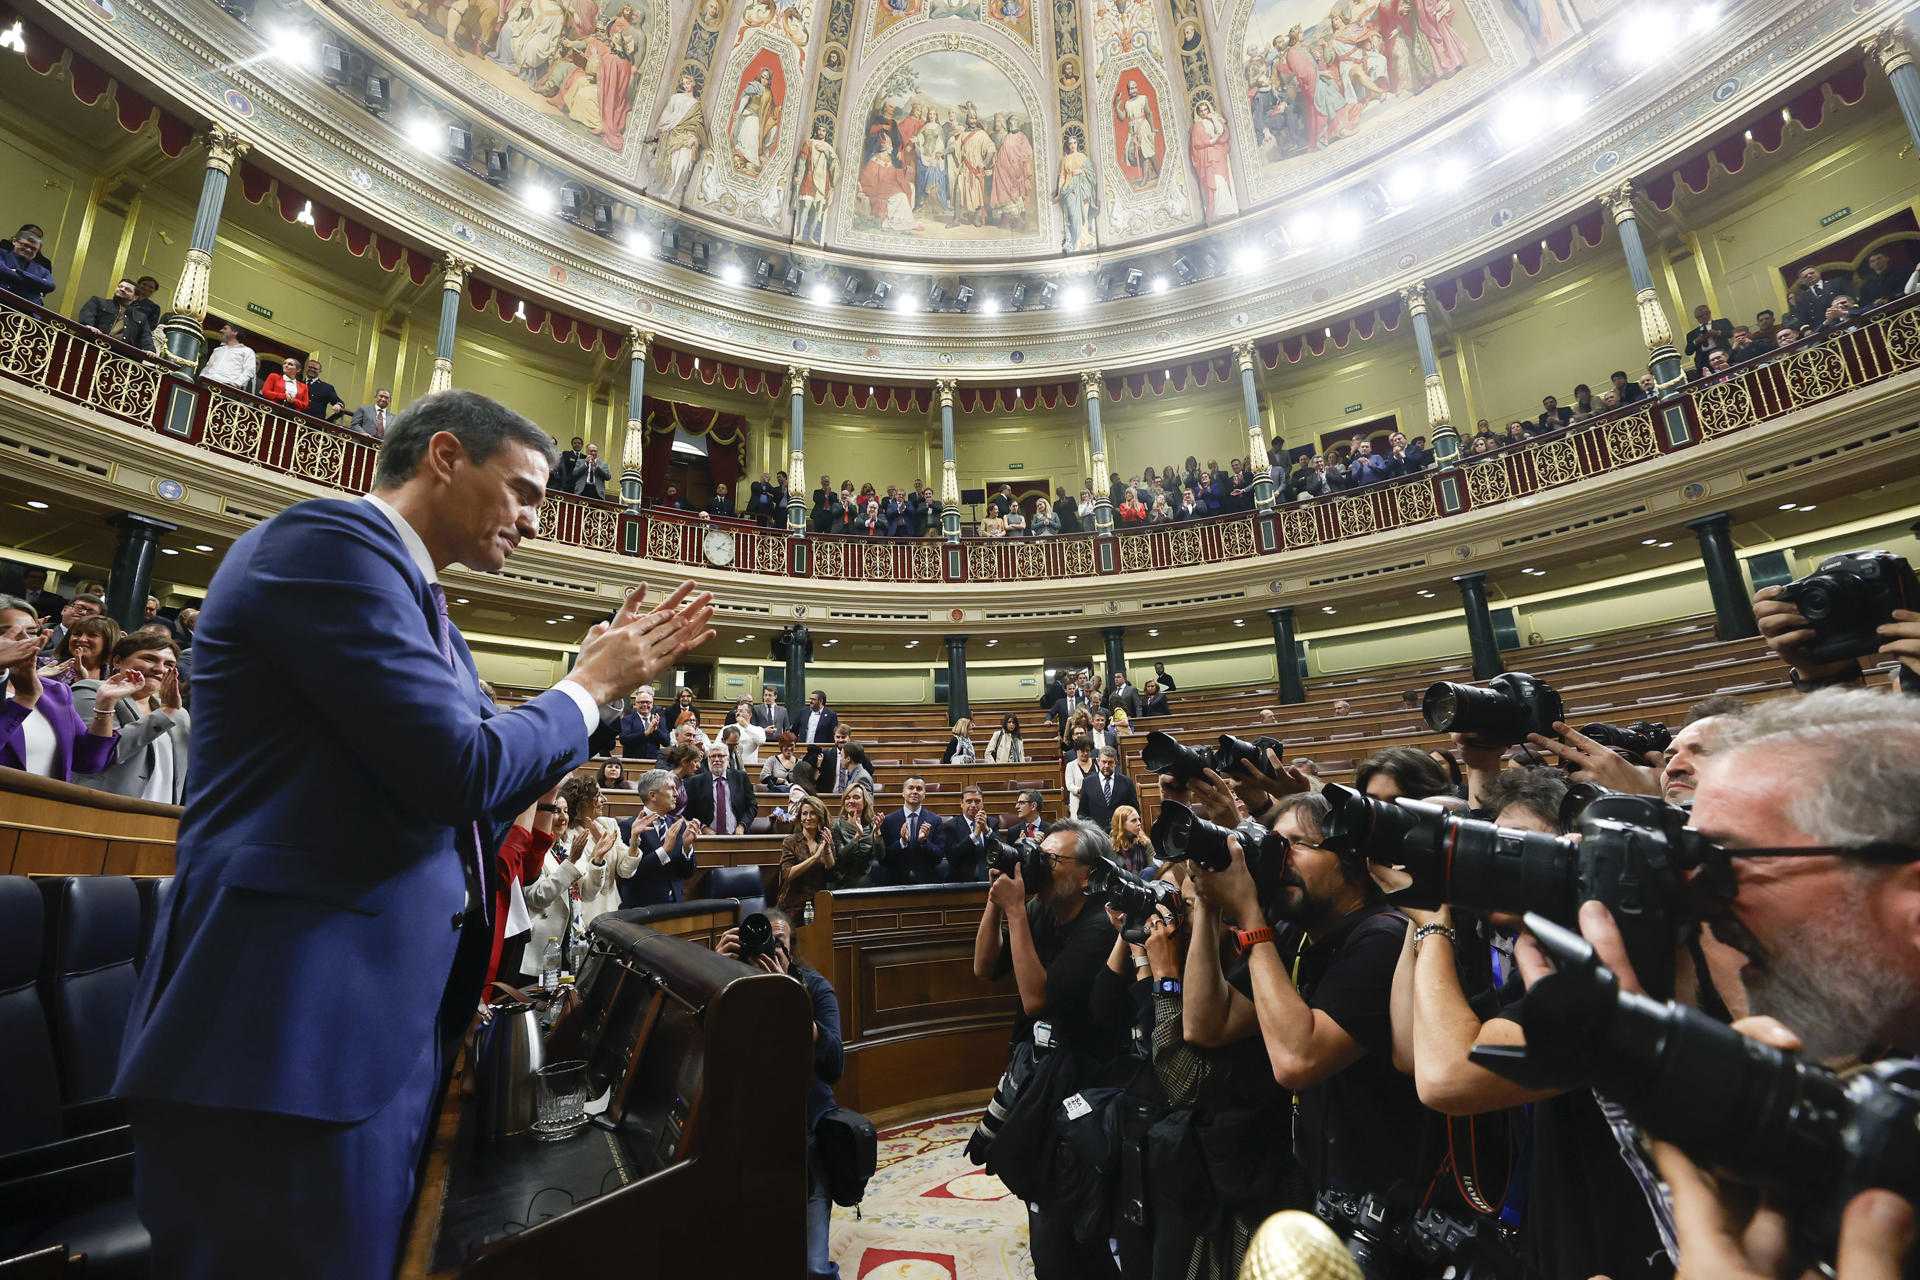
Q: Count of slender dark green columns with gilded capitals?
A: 10